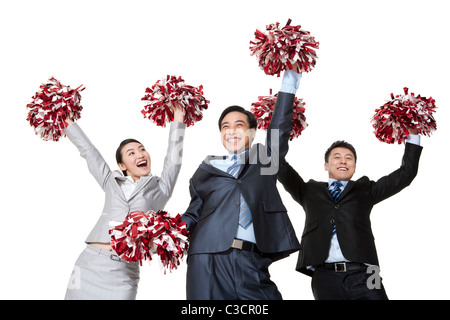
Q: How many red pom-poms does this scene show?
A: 6